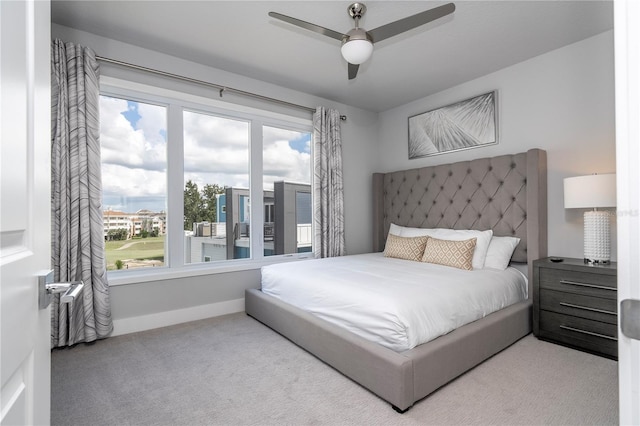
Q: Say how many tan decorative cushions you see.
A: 2